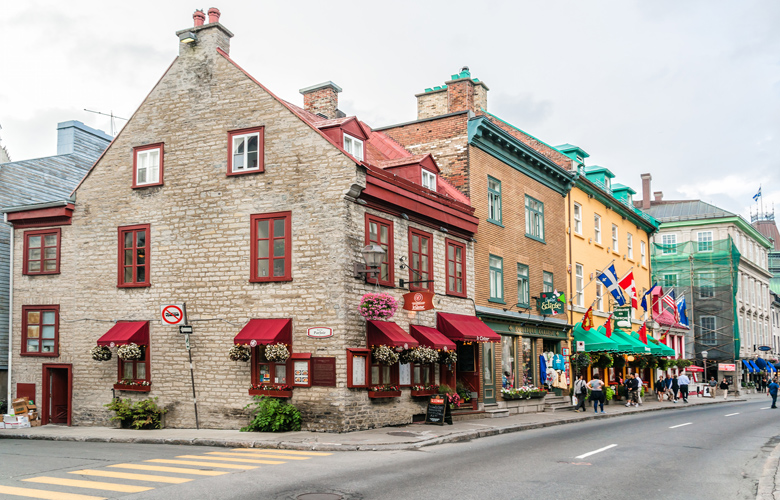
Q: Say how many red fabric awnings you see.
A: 5